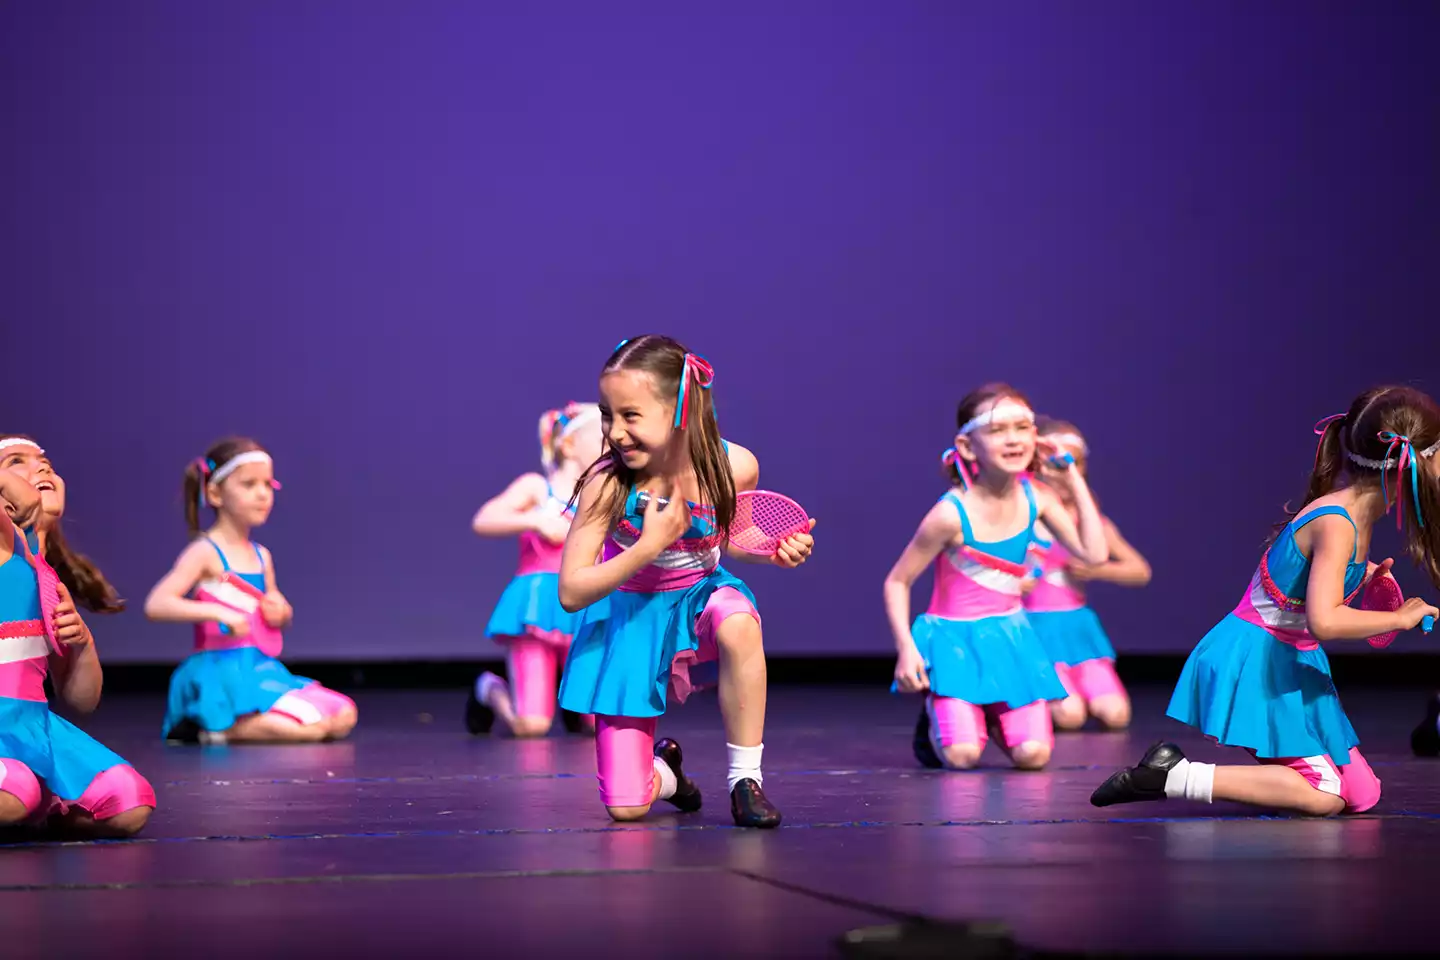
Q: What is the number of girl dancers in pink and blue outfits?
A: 7